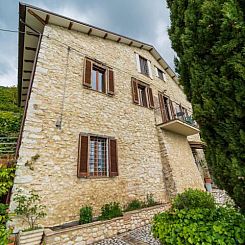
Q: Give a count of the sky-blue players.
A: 0